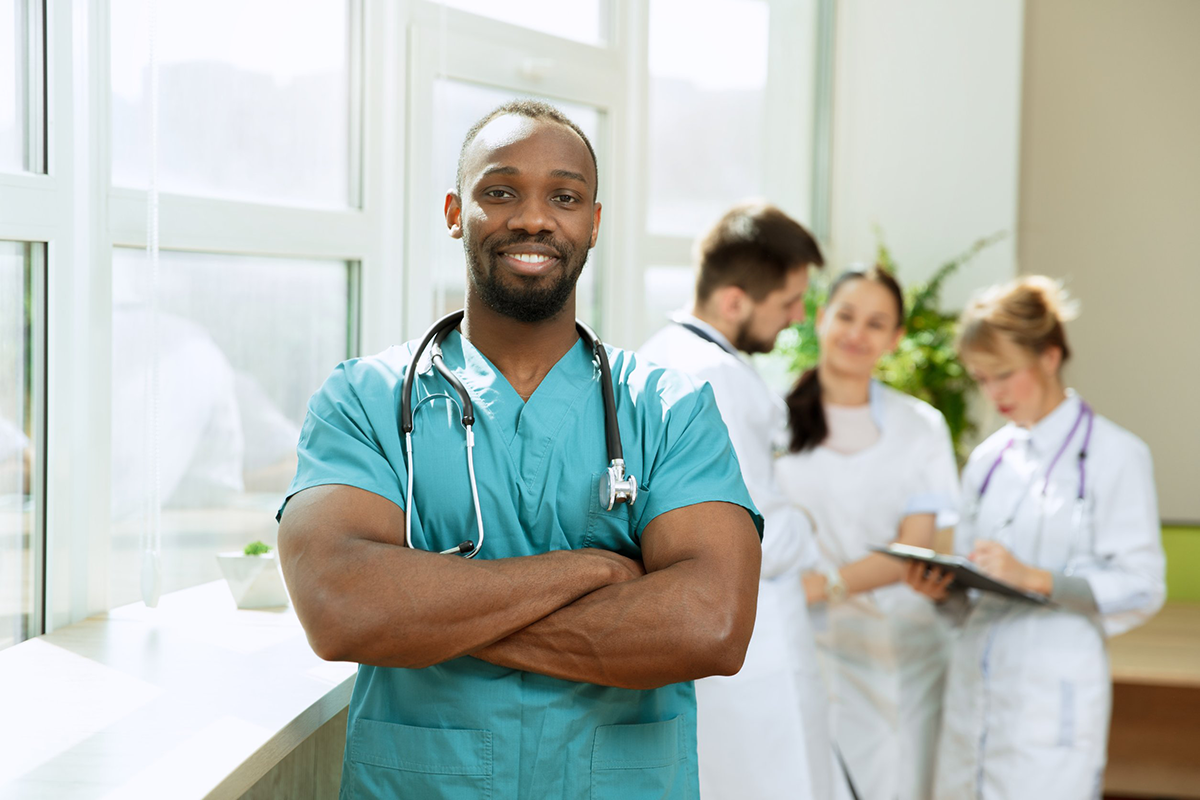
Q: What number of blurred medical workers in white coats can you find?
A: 3